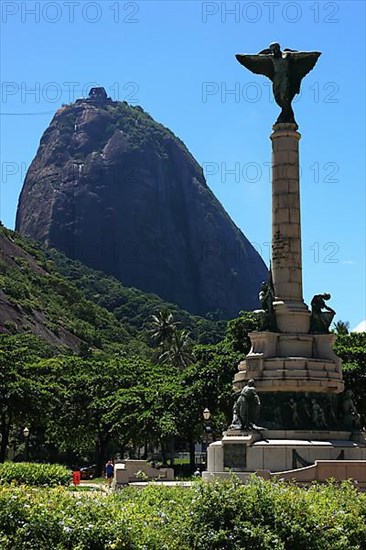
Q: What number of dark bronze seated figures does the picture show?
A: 2